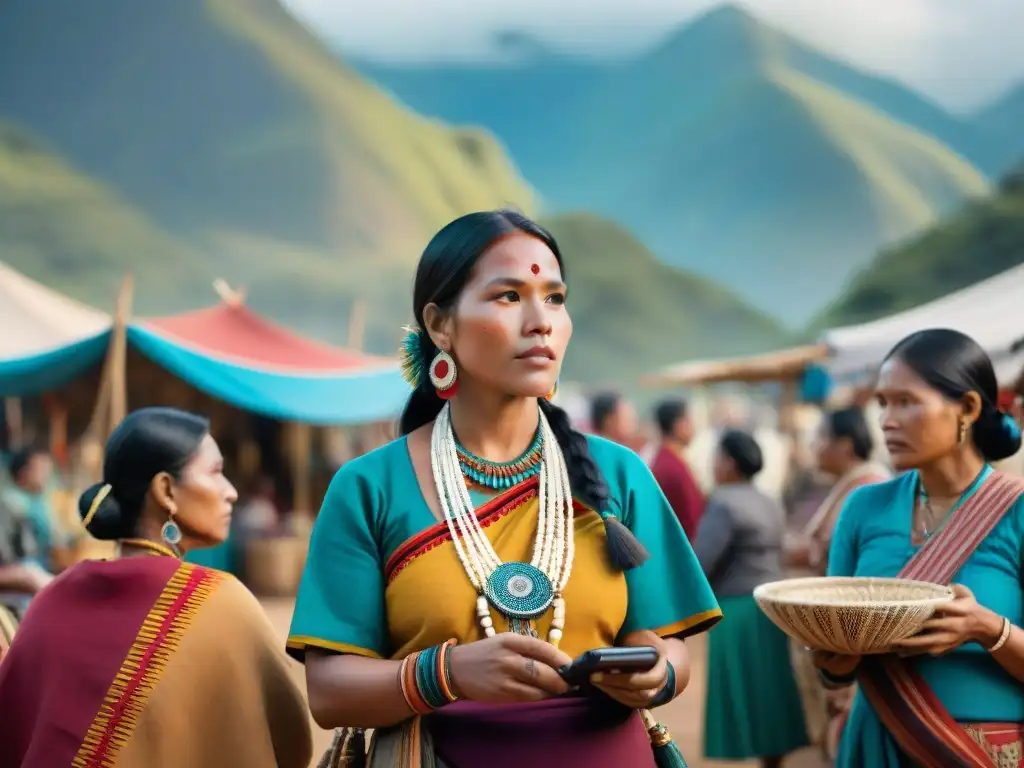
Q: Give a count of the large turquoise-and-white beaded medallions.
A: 1